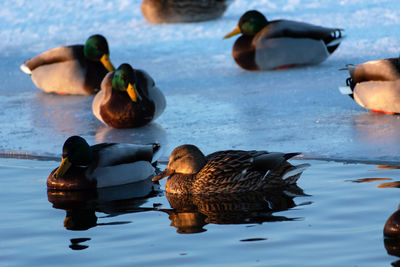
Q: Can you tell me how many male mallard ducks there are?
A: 5